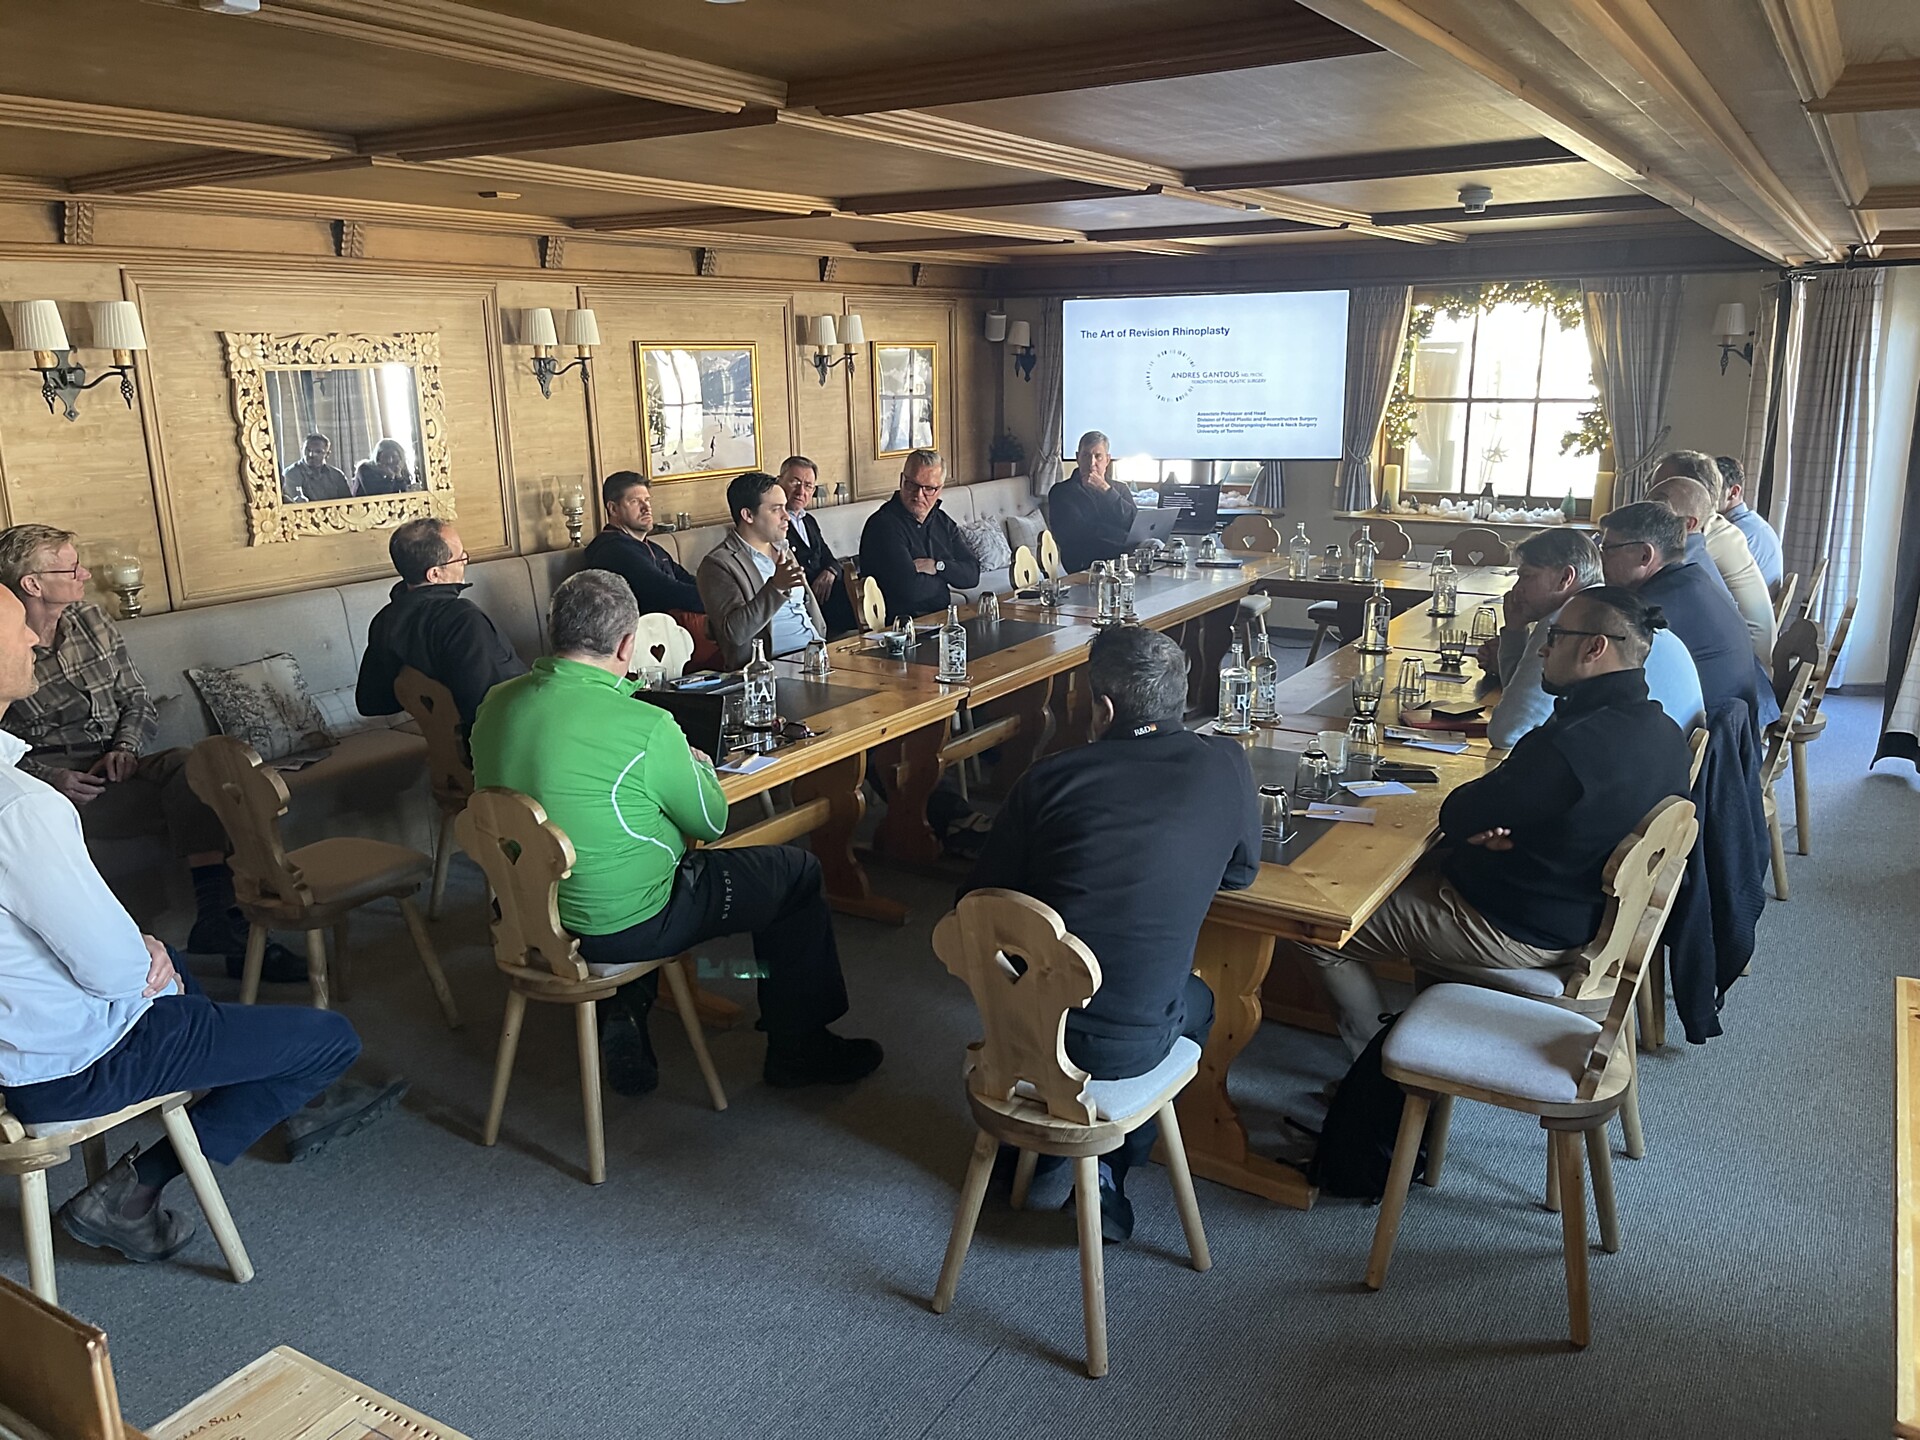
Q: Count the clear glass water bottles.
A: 10